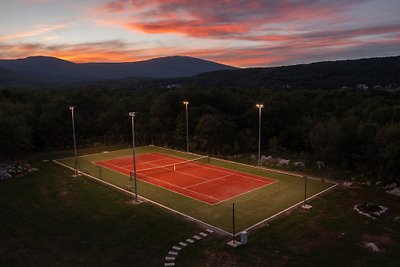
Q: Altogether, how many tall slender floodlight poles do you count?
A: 4